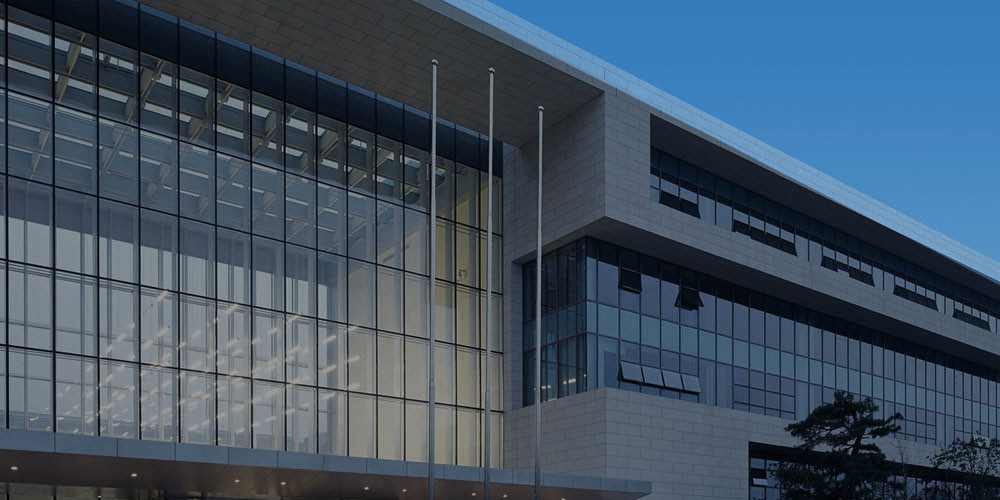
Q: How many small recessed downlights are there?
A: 9